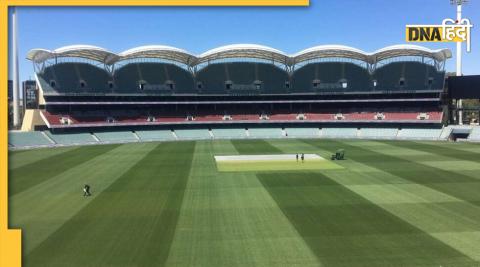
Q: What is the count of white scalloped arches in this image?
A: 5